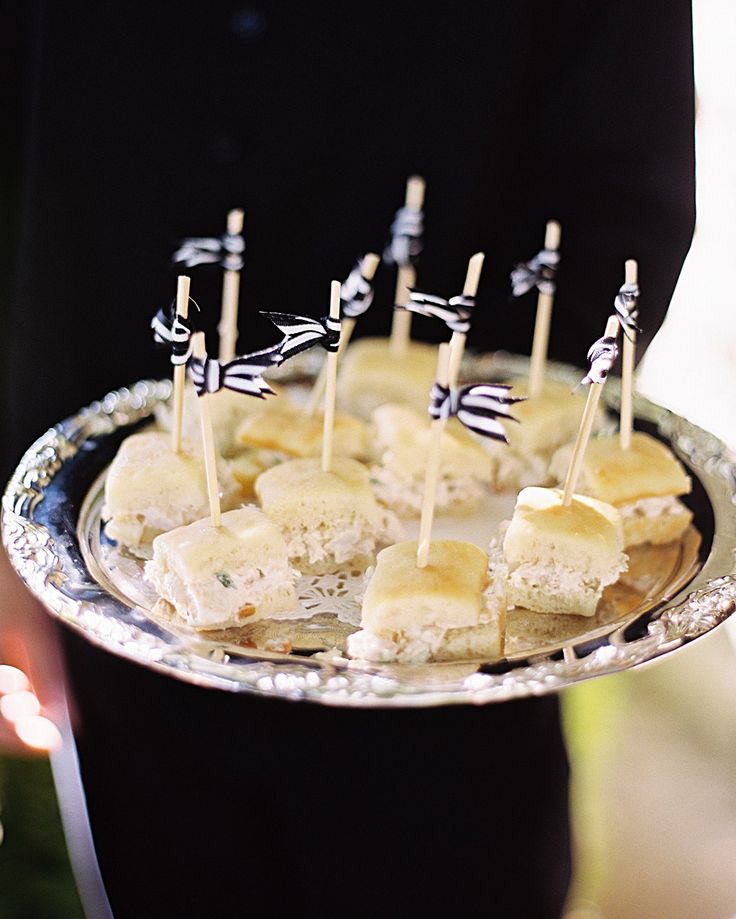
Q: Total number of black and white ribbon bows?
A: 11